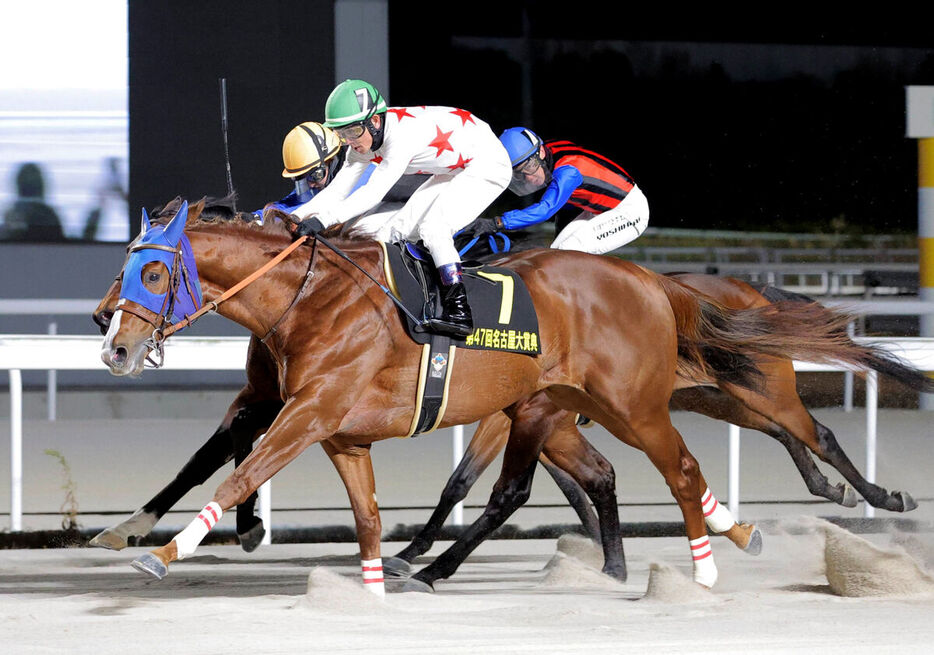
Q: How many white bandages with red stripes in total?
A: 4